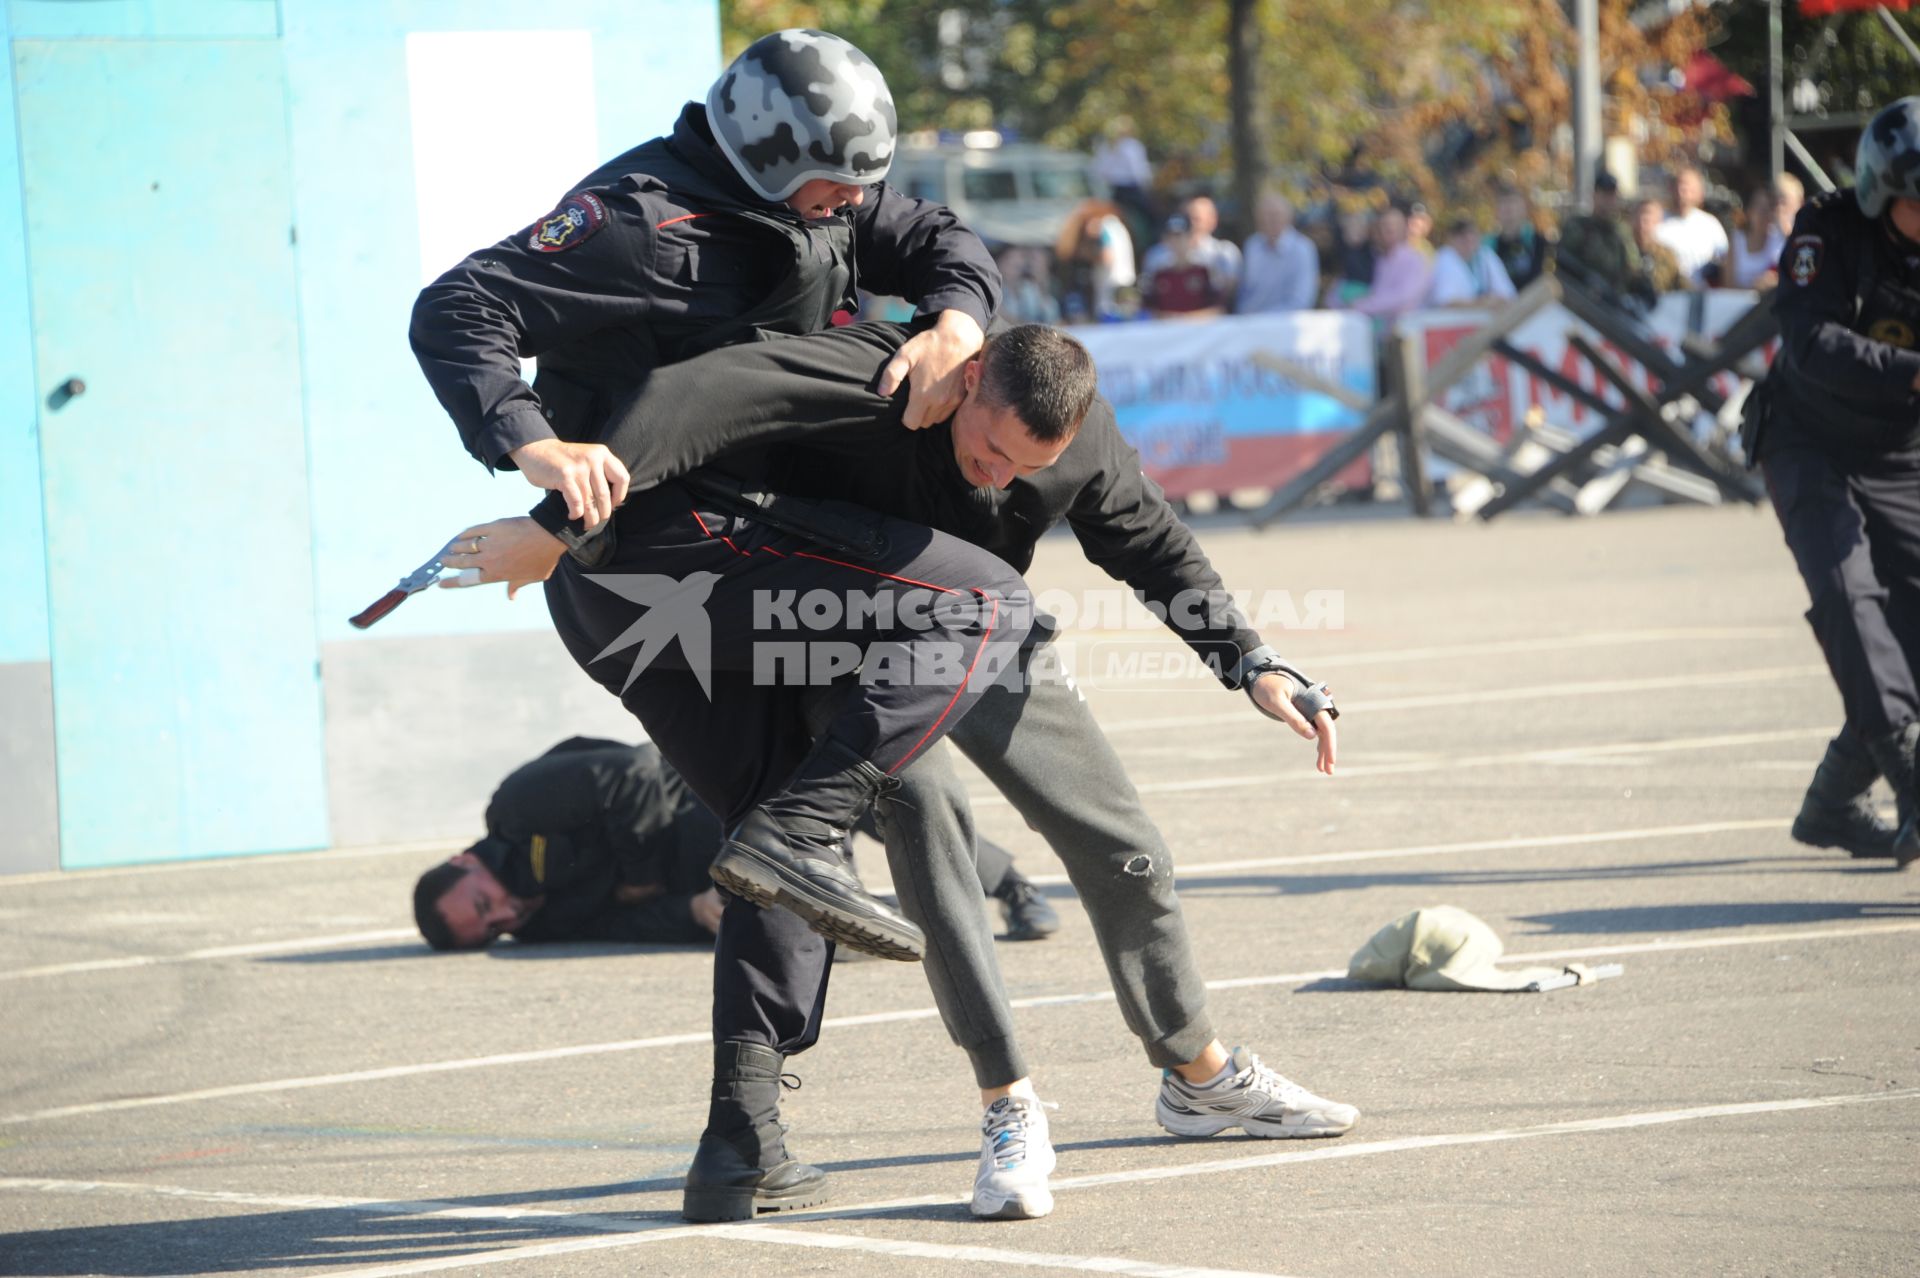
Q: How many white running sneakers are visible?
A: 2